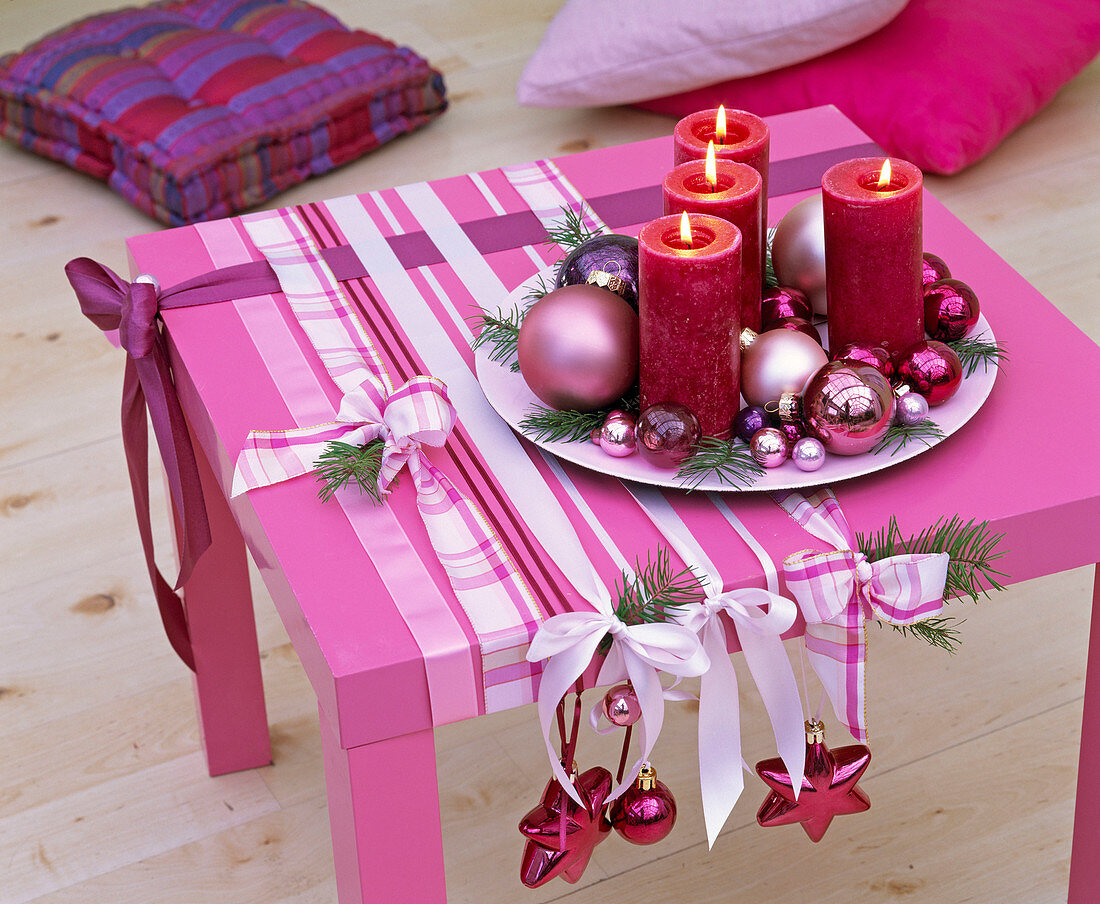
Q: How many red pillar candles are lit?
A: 4